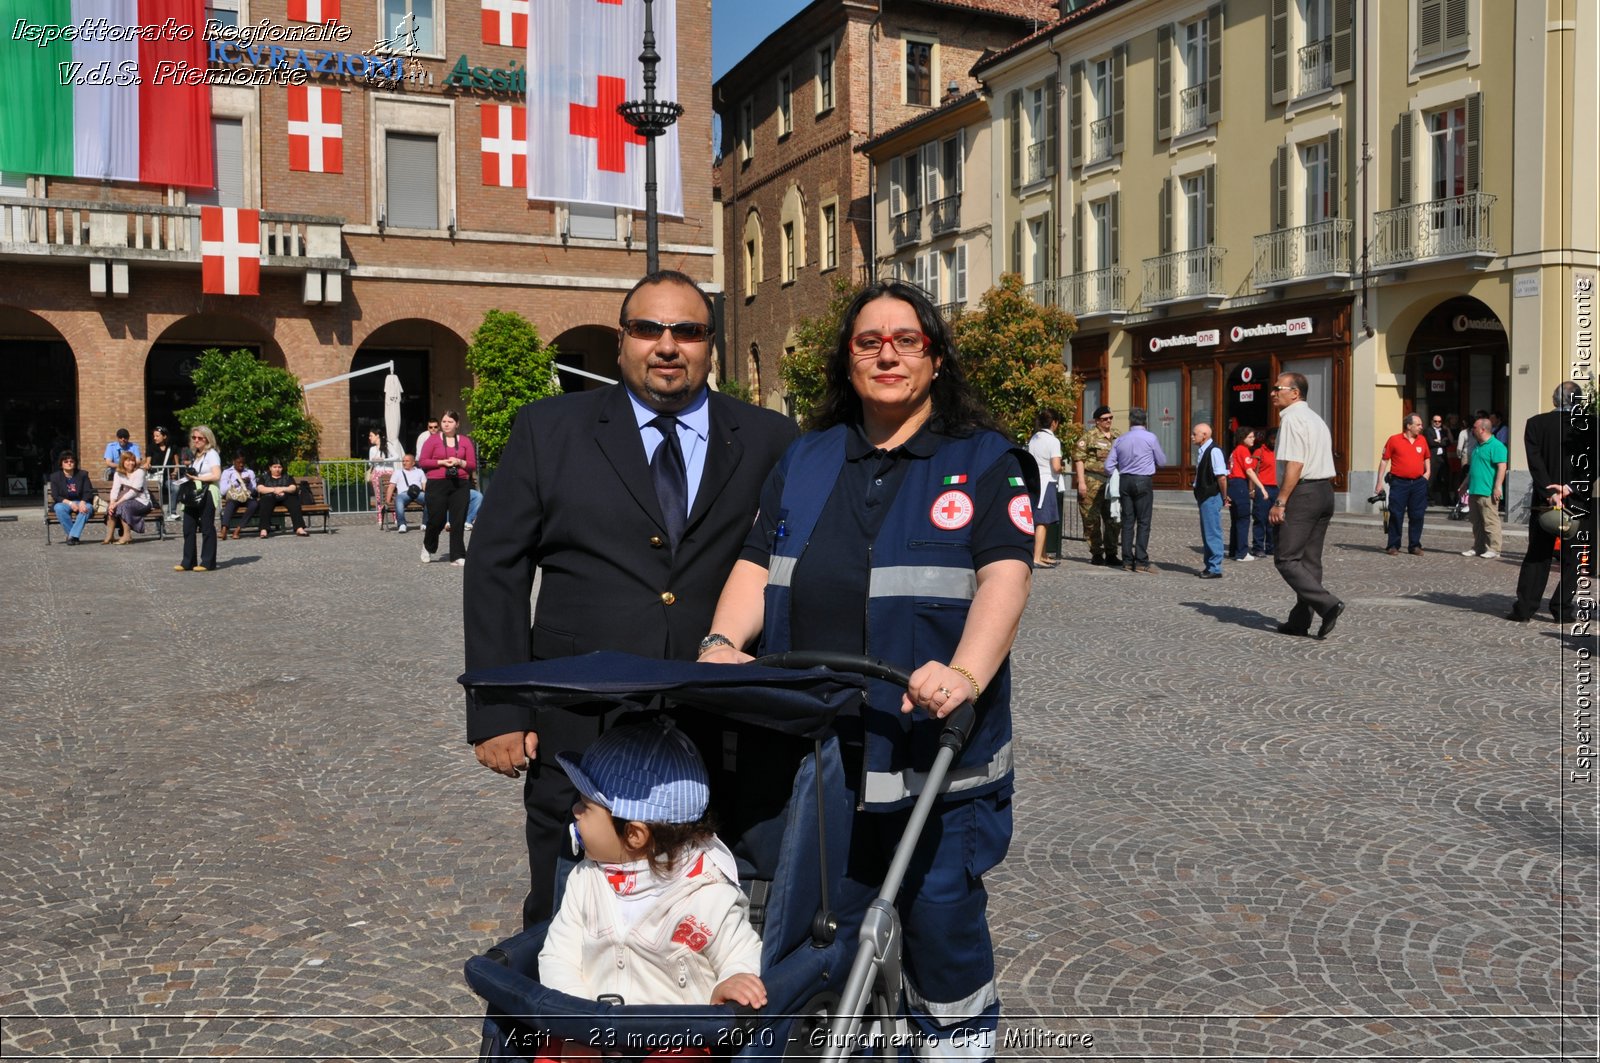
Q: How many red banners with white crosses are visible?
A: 5